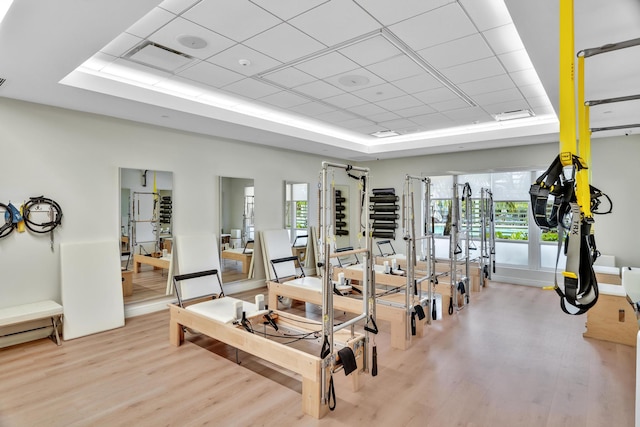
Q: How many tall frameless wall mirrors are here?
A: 4